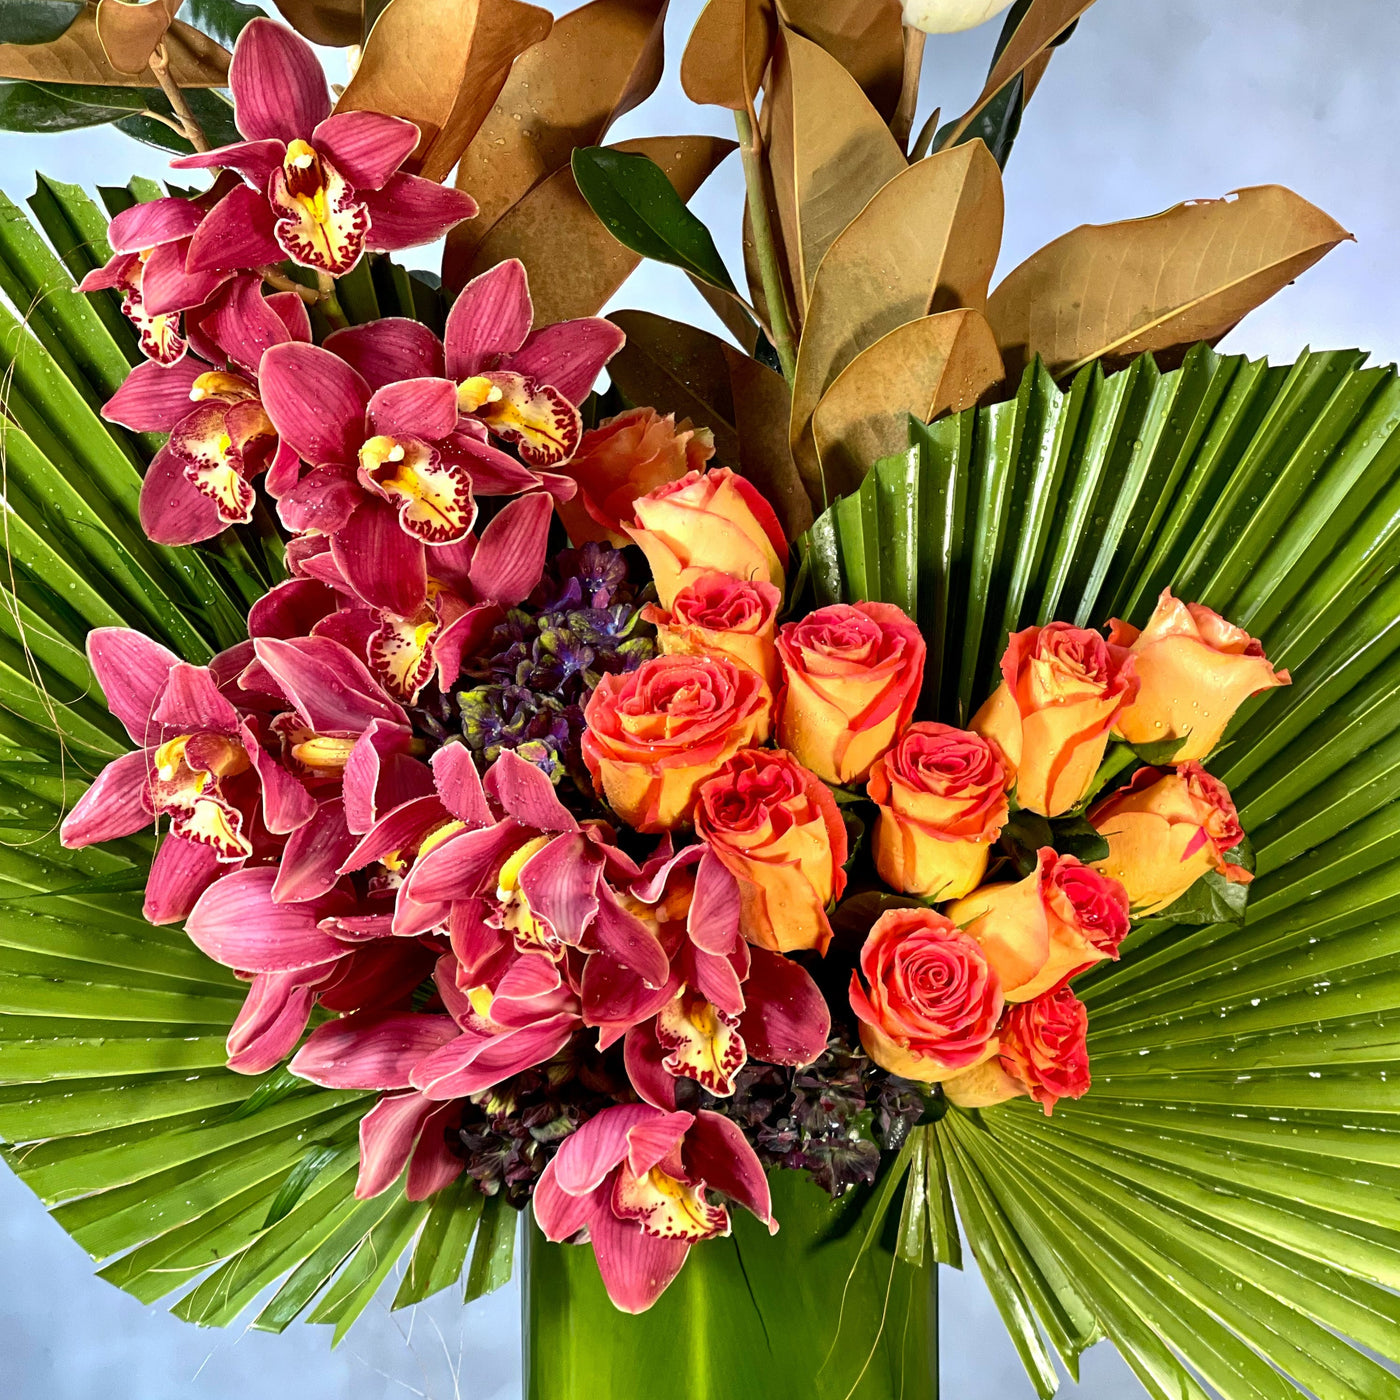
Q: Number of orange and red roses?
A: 13